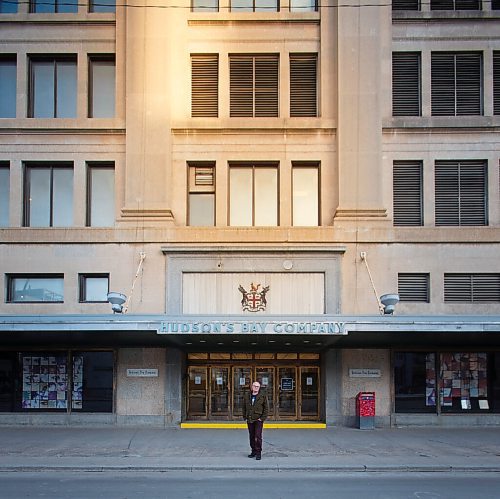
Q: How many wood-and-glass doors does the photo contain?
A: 6